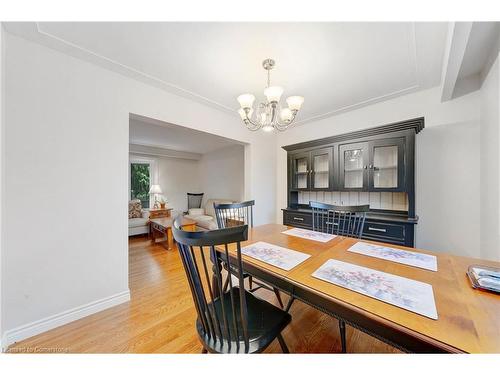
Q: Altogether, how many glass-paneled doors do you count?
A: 4